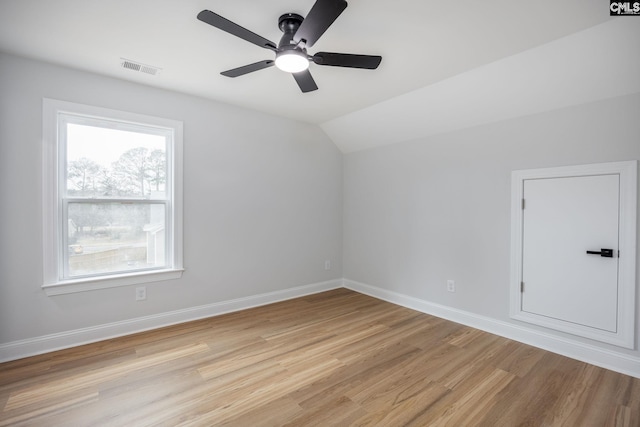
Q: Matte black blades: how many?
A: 5